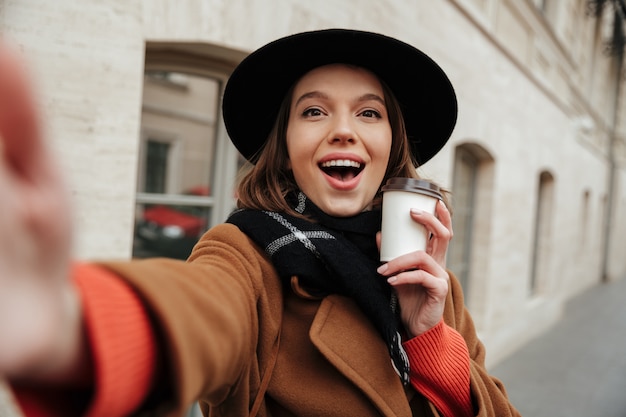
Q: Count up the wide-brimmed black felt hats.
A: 1